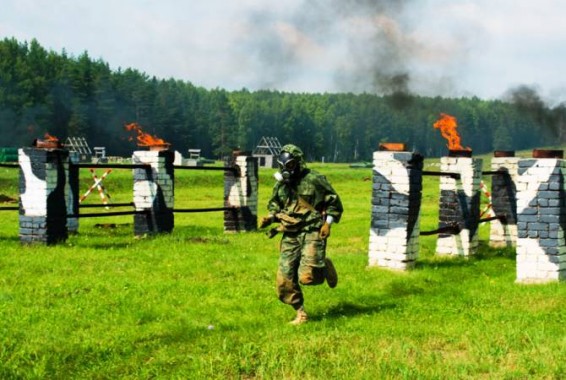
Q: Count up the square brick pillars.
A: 8